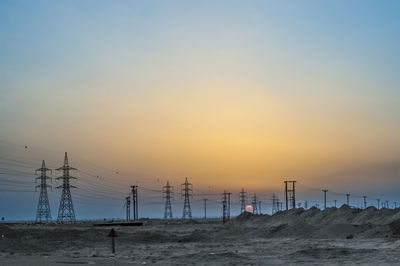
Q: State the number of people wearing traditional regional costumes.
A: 0